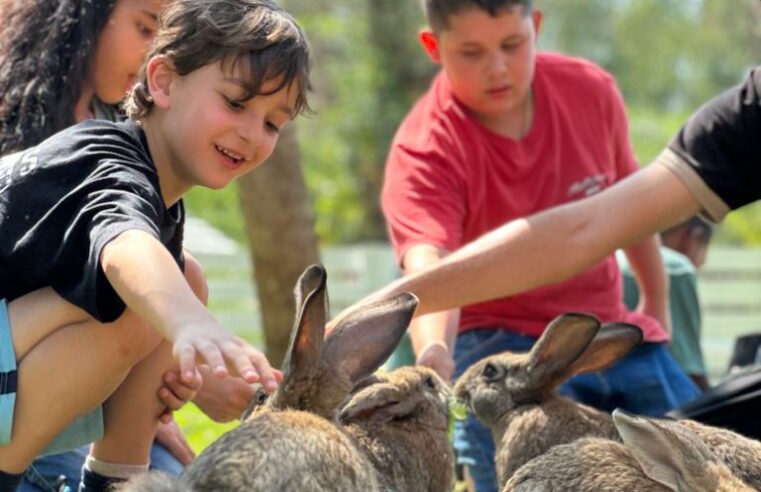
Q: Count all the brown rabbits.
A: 4